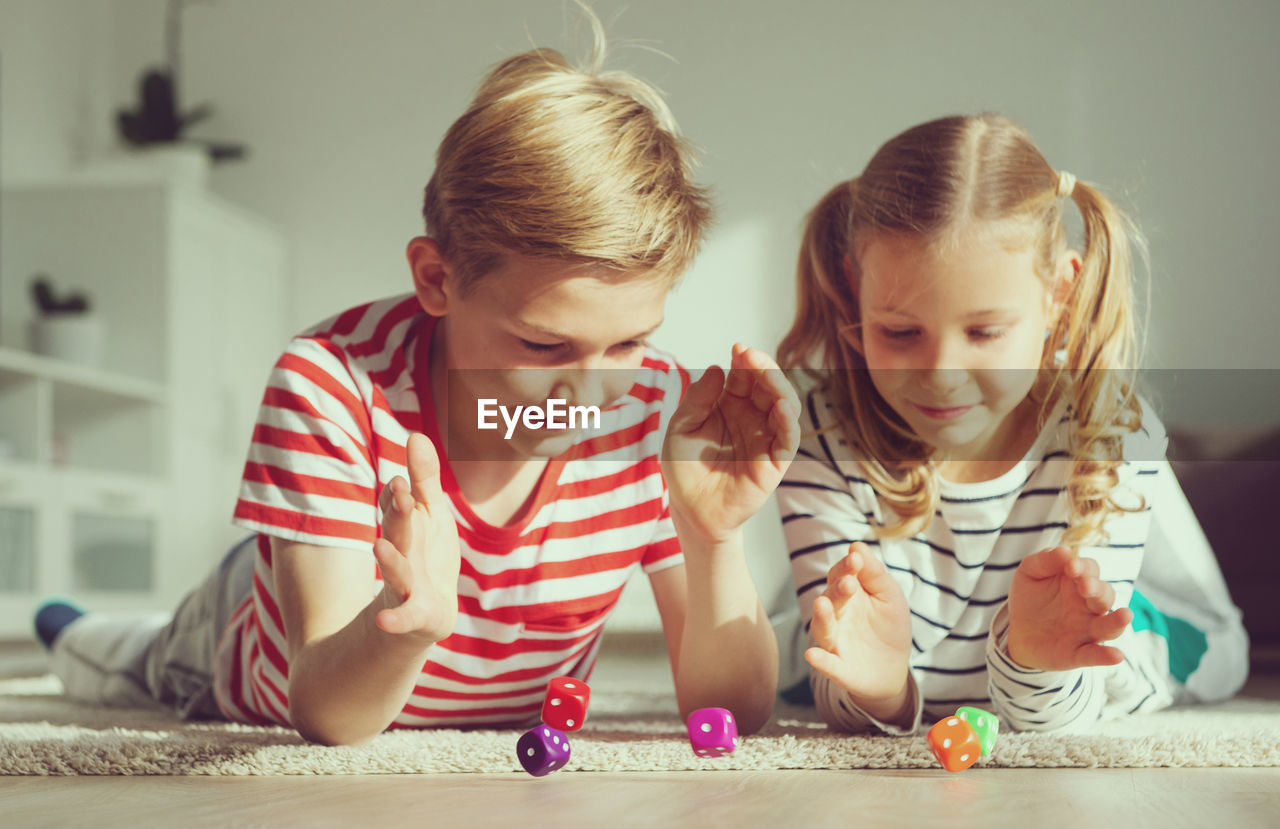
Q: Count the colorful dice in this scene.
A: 5